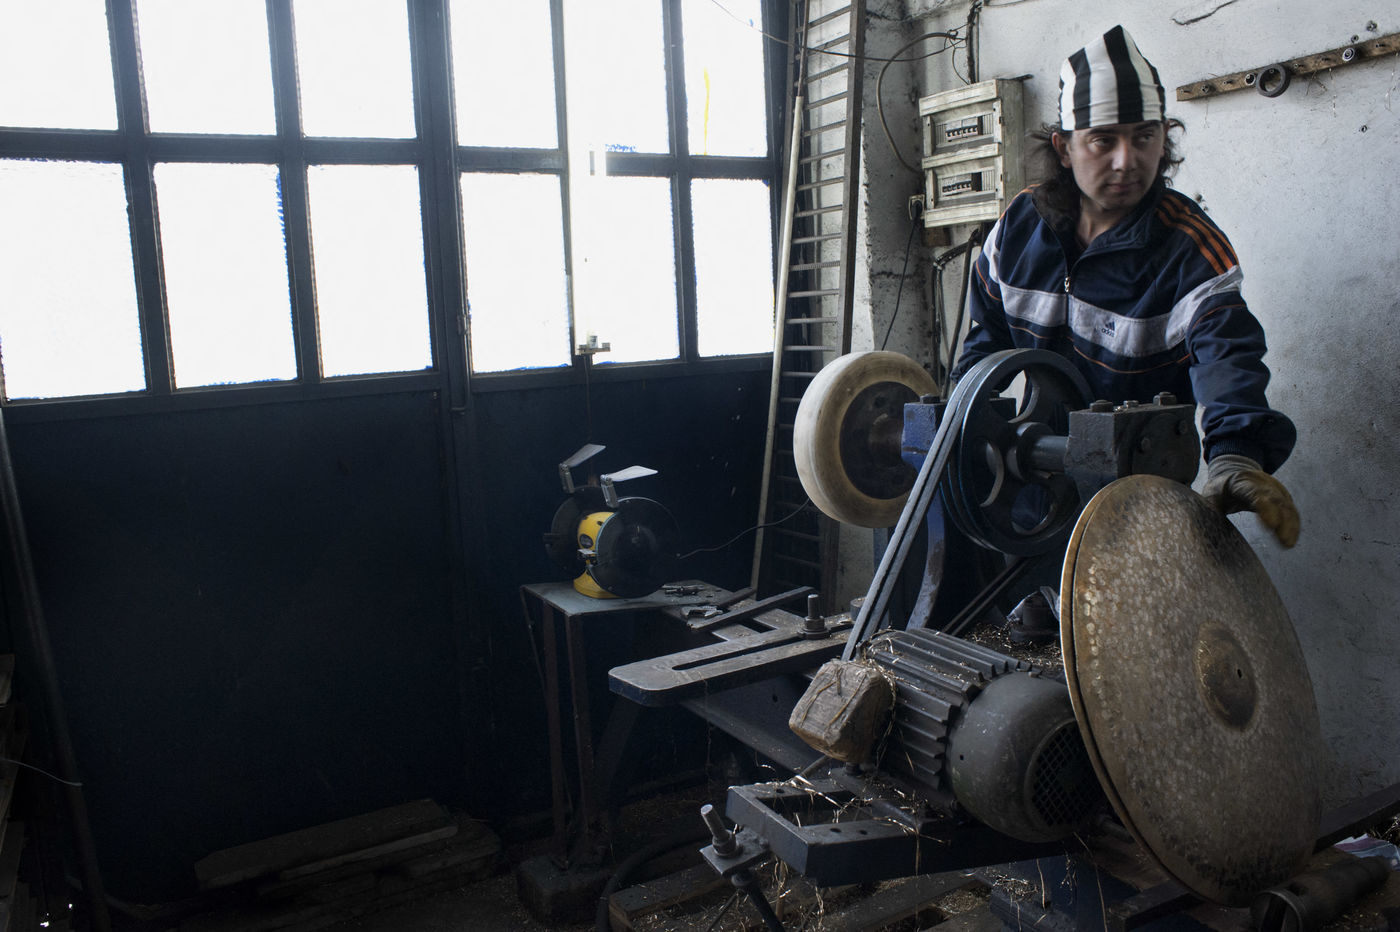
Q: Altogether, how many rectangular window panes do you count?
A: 12